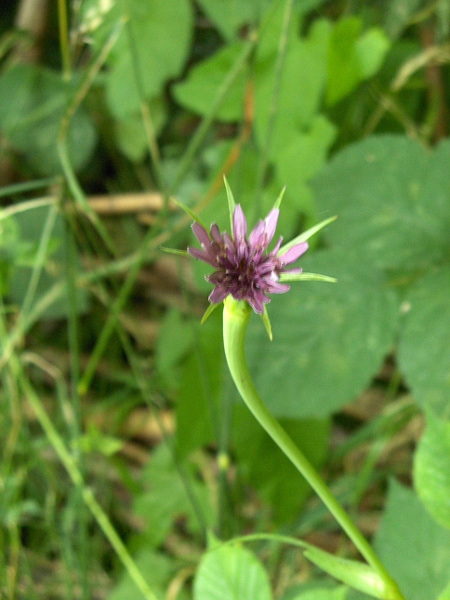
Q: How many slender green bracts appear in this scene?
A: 8